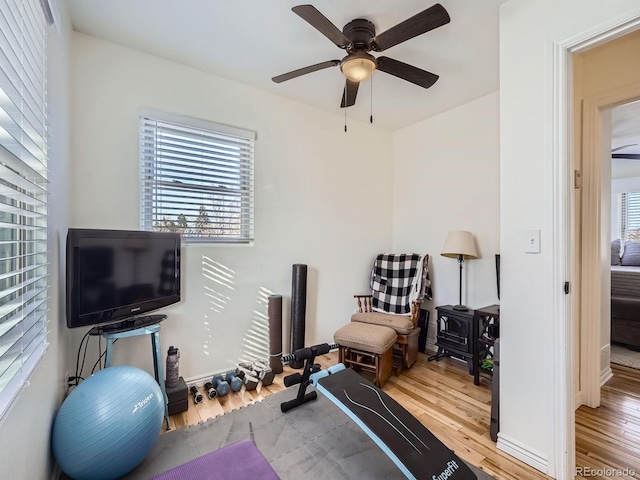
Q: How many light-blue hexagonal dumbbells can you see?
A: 2